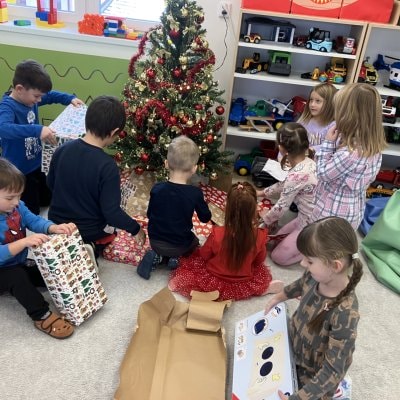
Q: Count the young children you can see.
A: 9